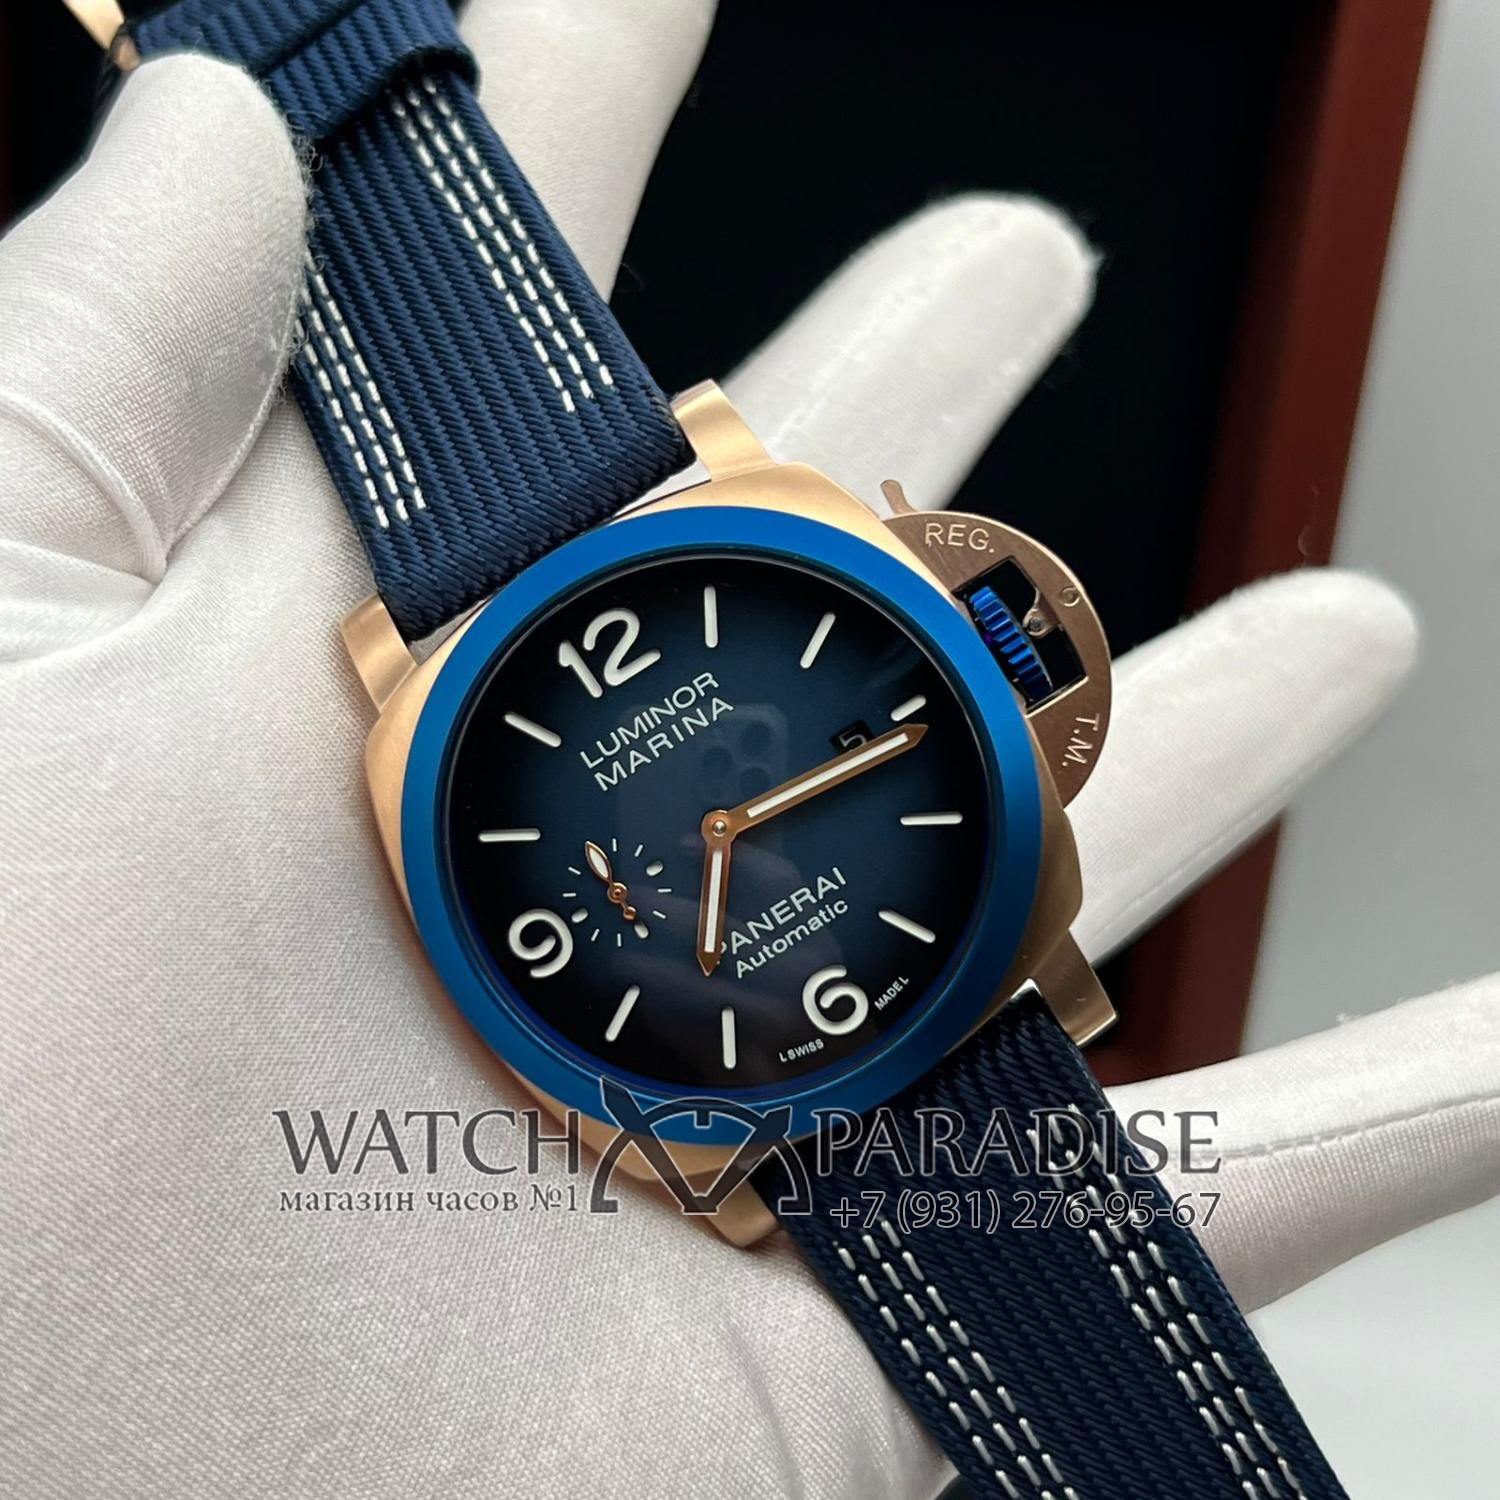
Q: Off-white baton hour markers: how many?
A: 9